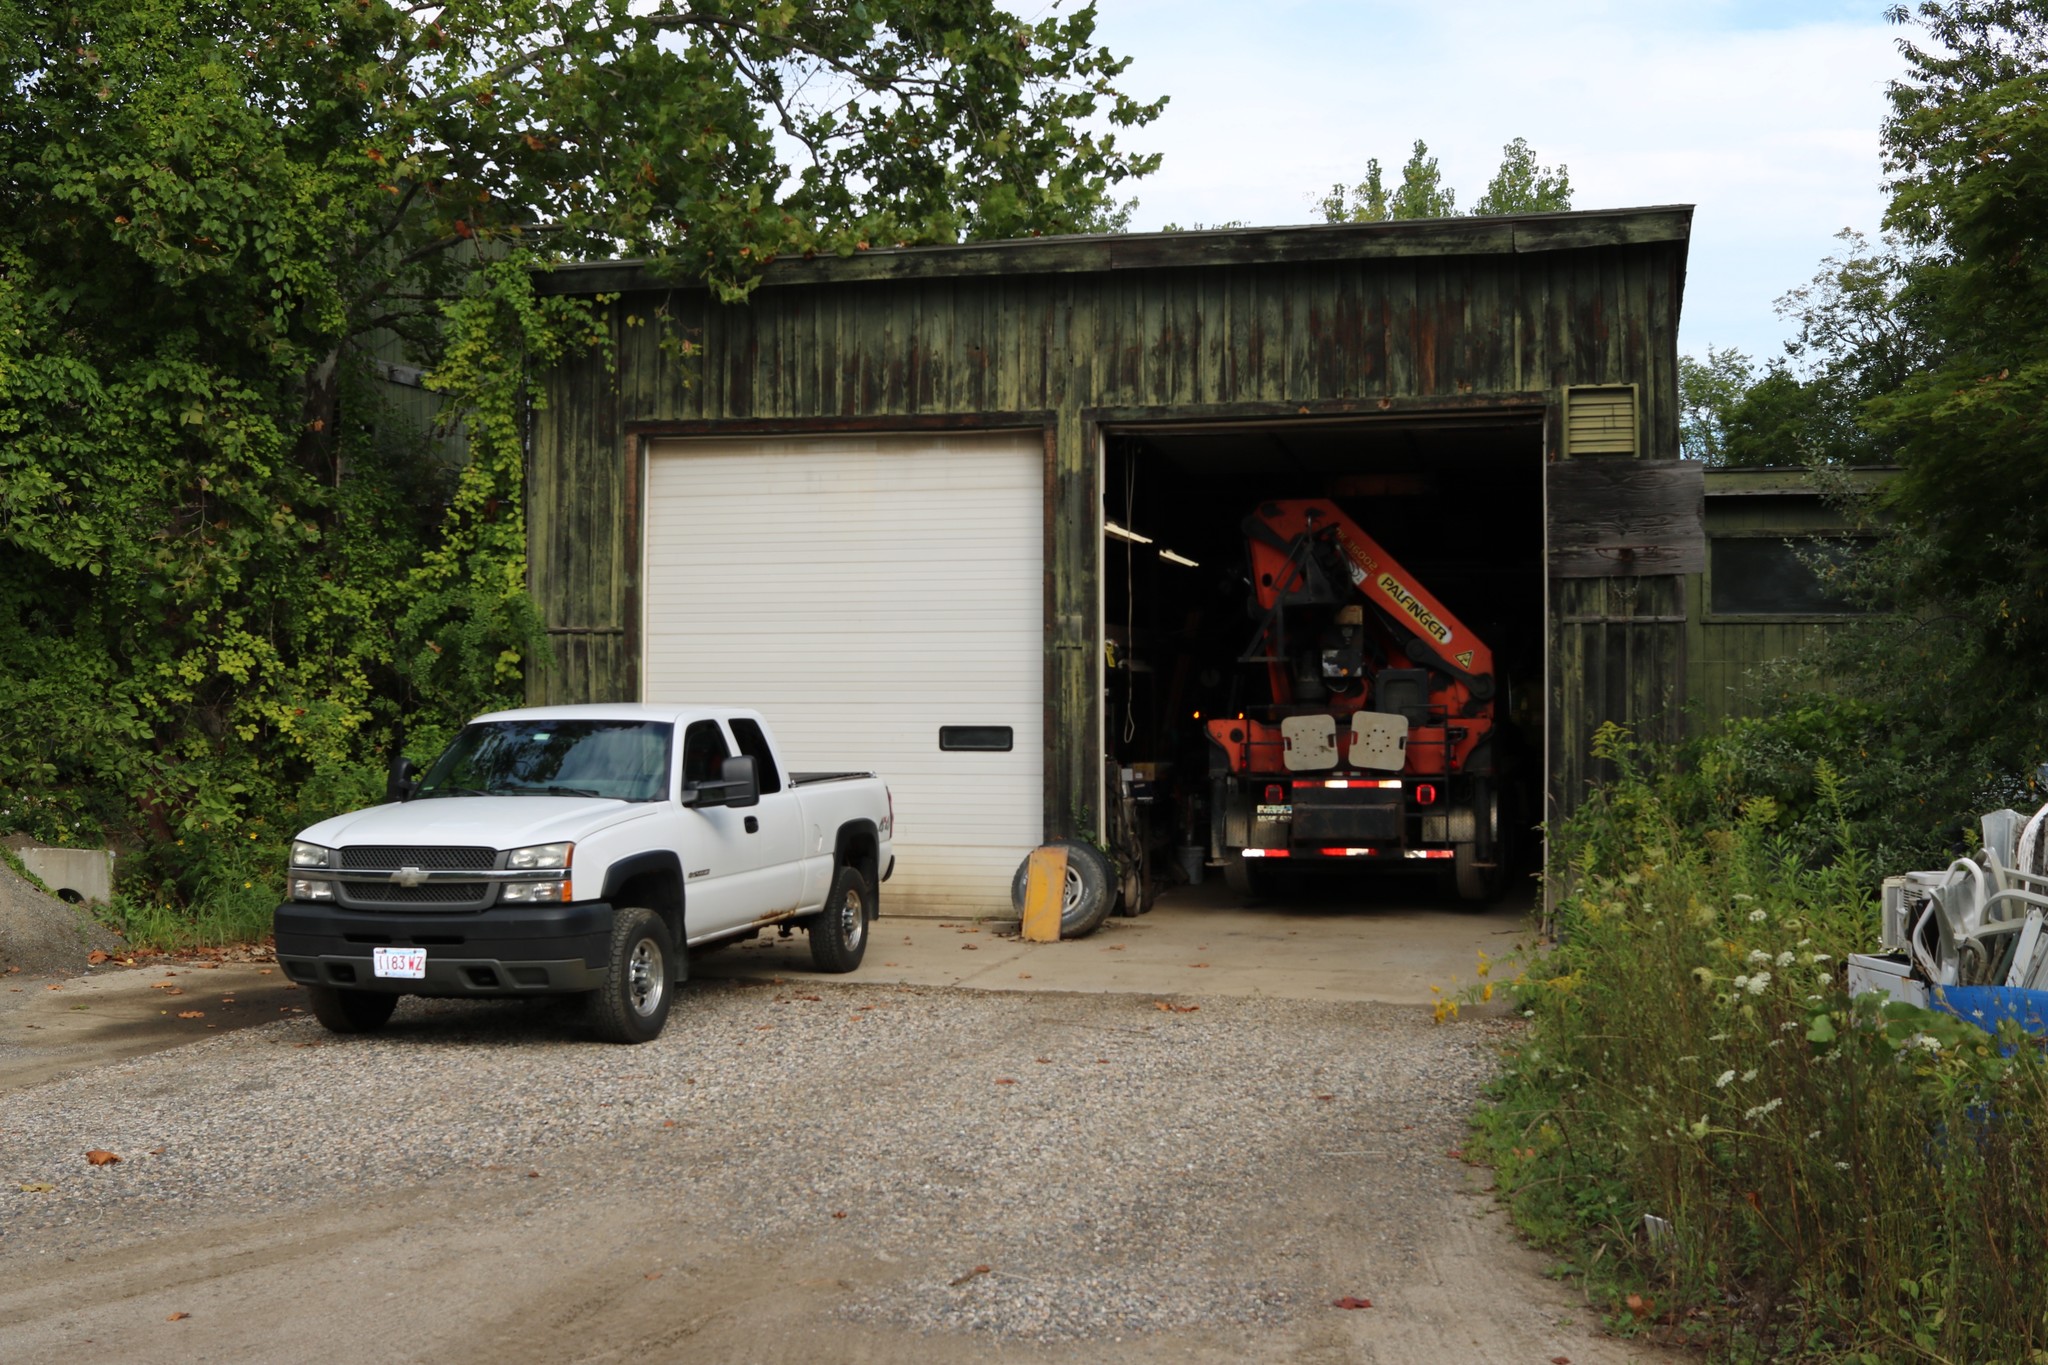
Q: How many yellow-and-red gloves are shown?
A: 0